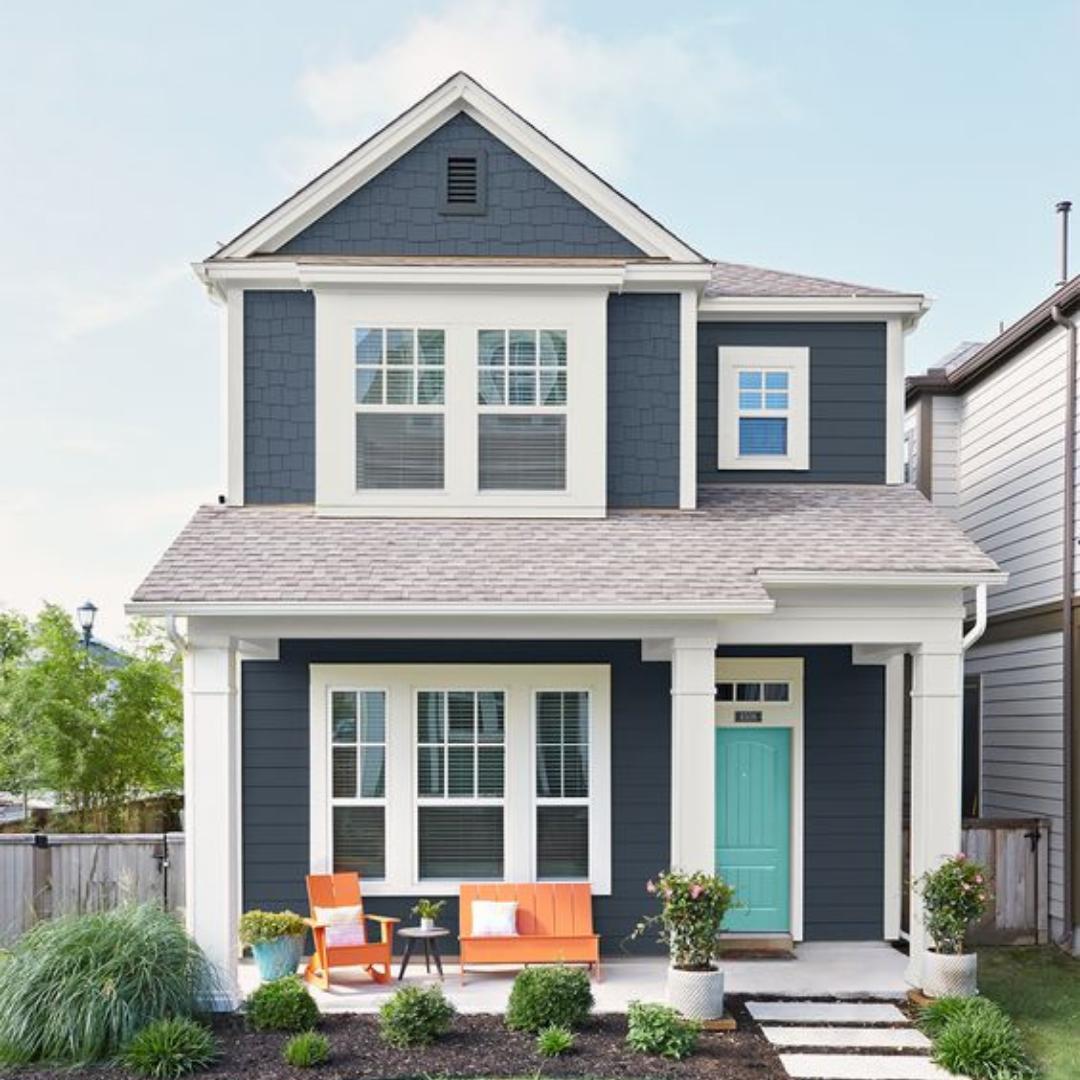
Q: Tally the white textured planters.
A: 2